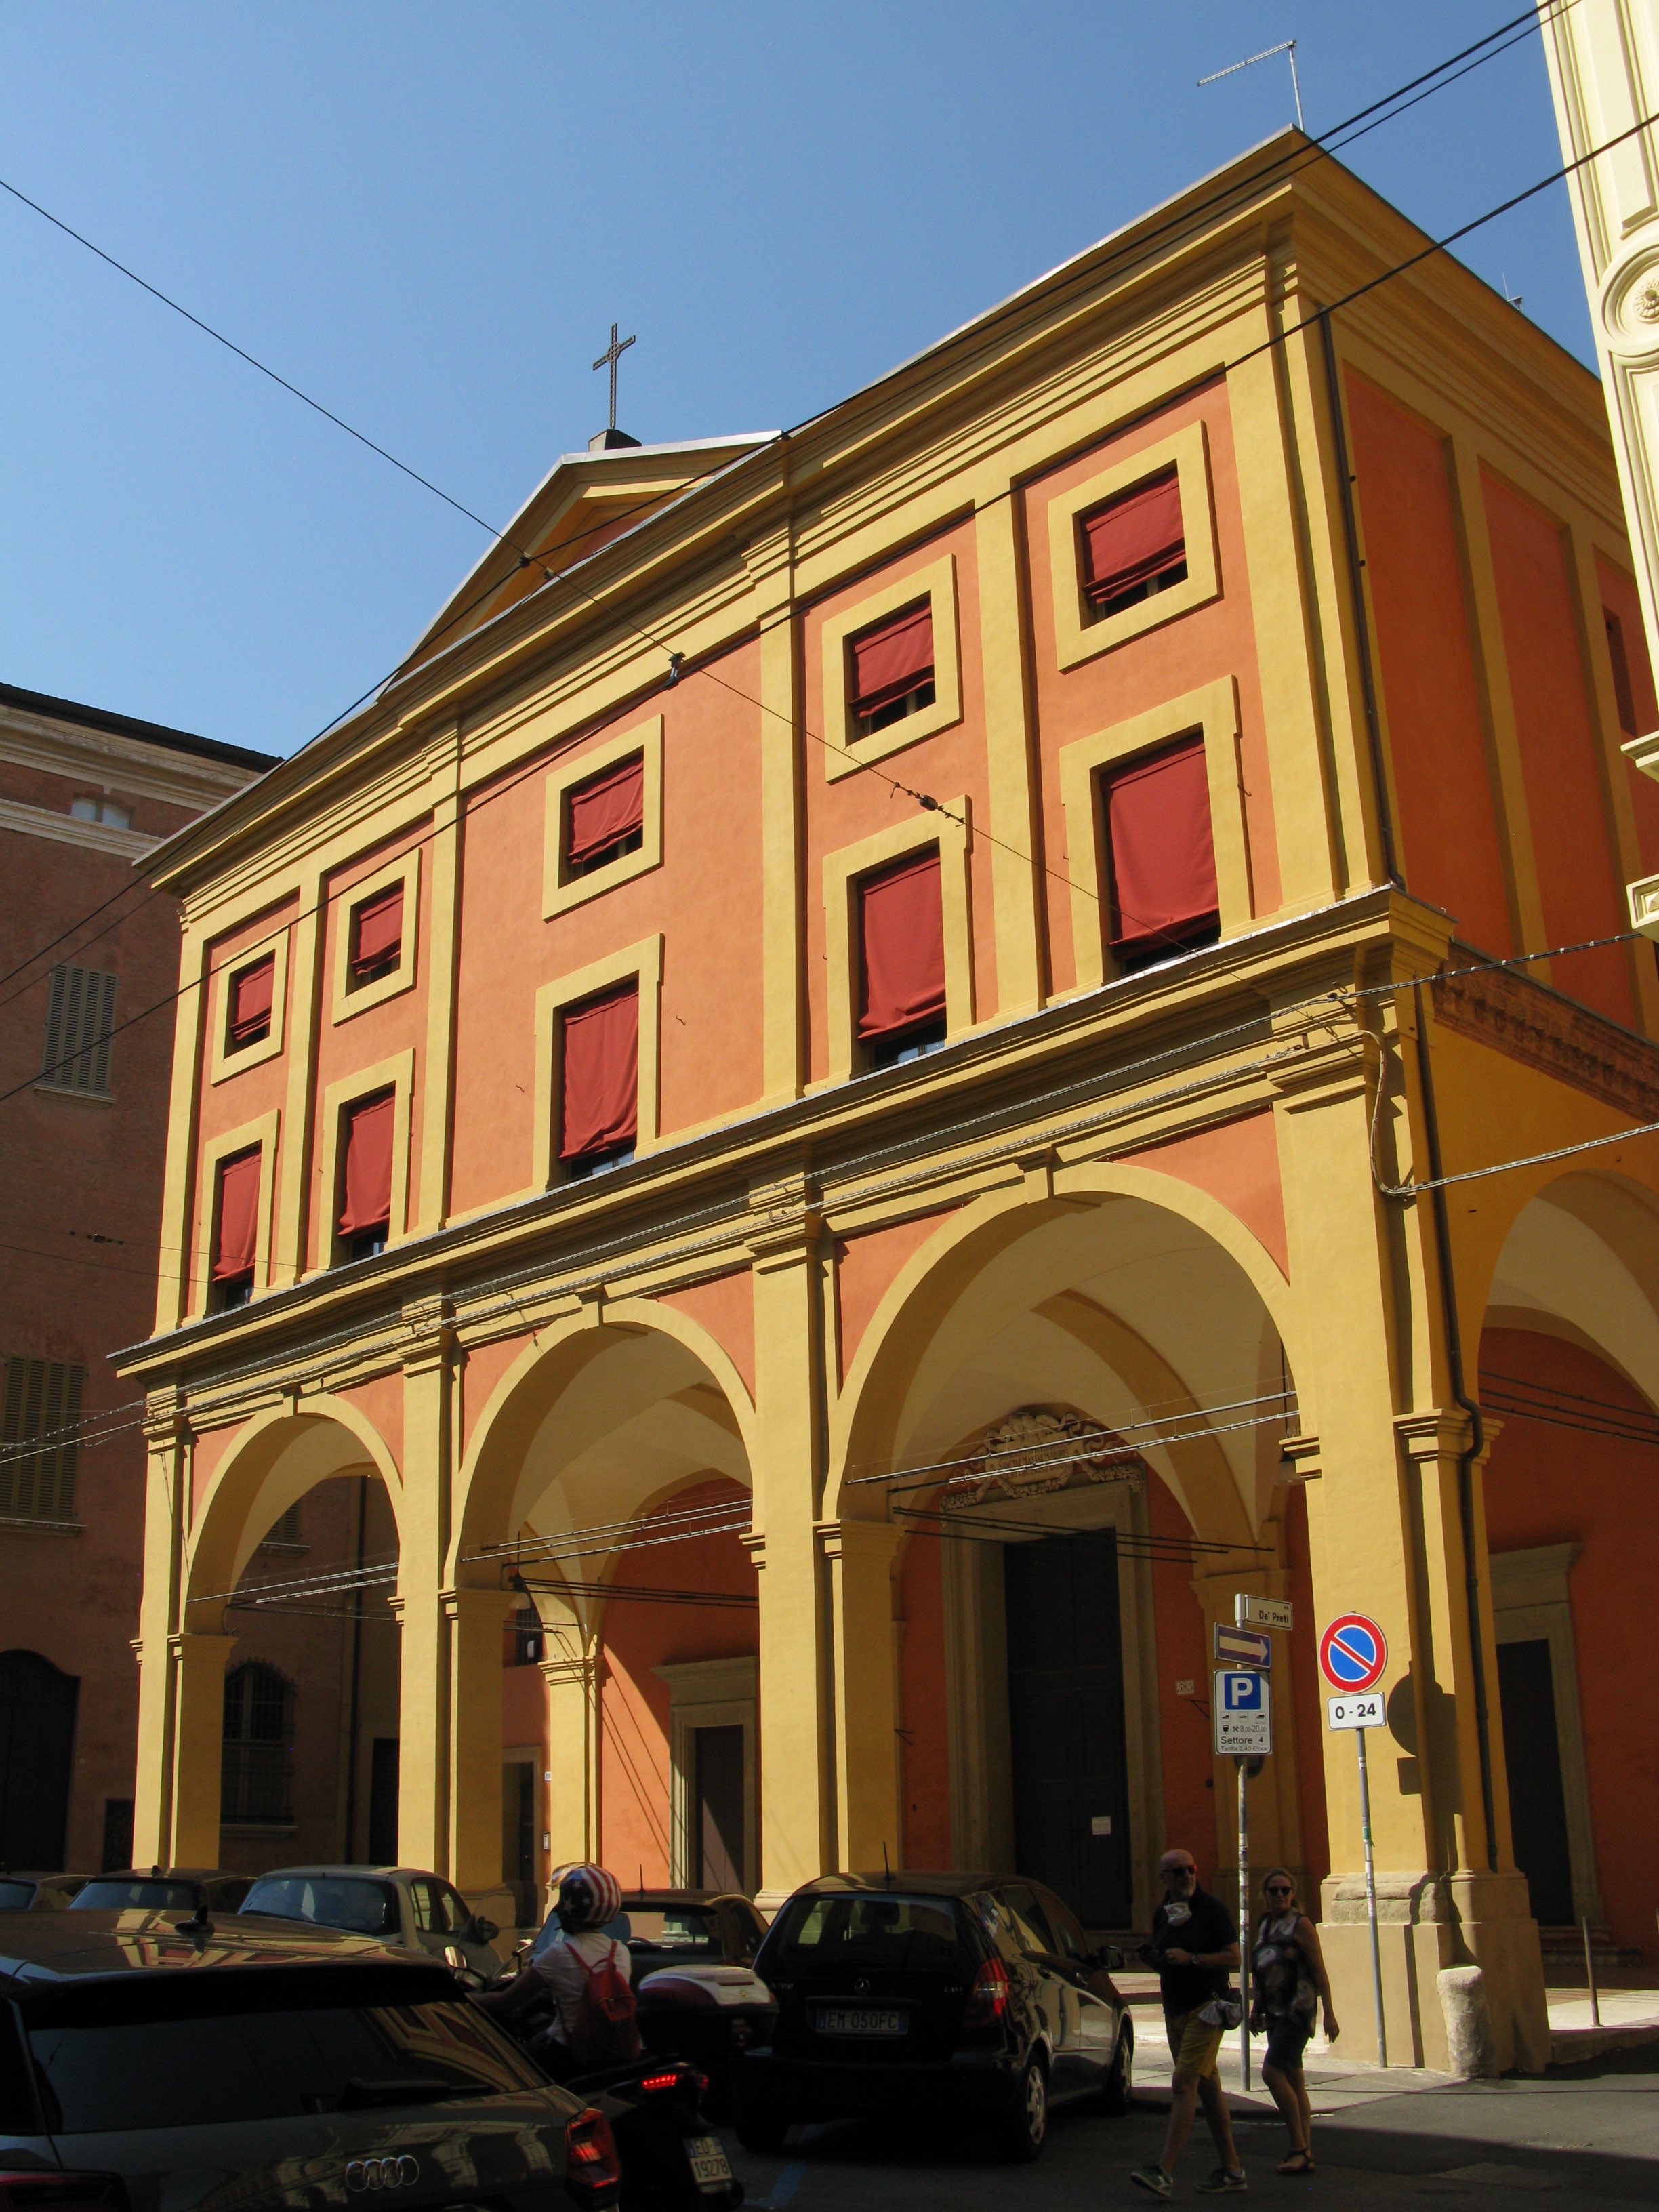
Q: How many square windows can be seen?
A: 5